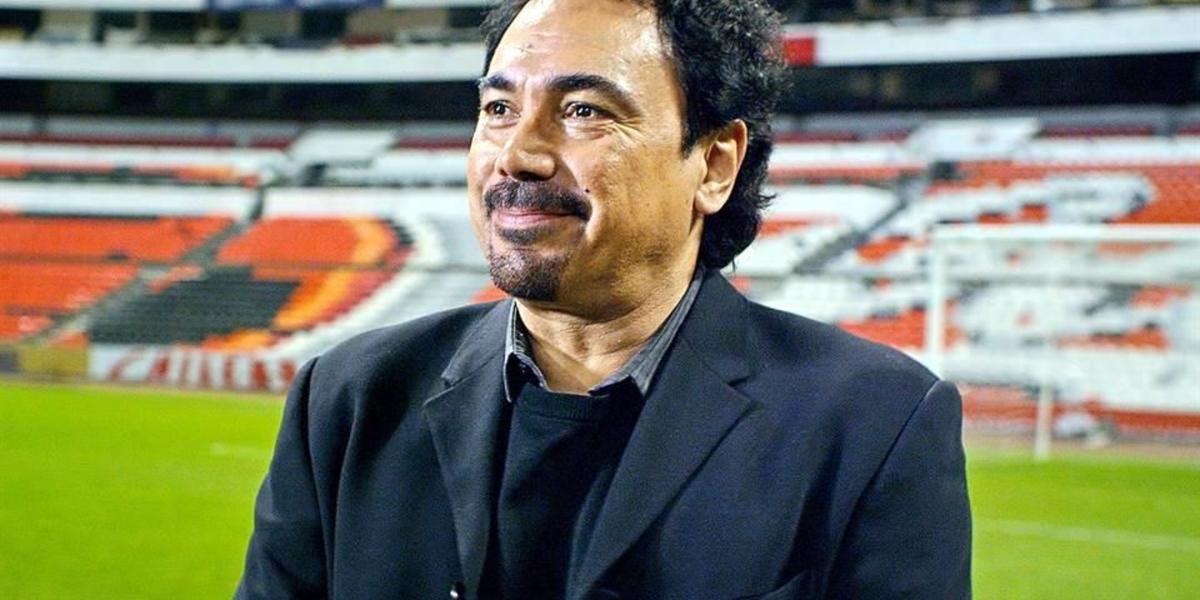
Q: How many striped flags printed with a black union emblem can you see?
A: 0